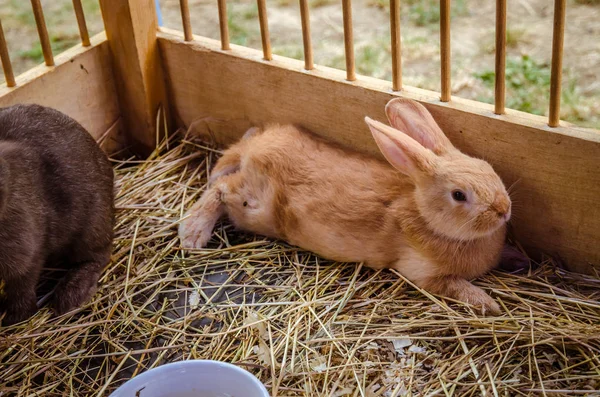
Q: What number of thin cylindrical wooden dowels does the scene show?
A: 12